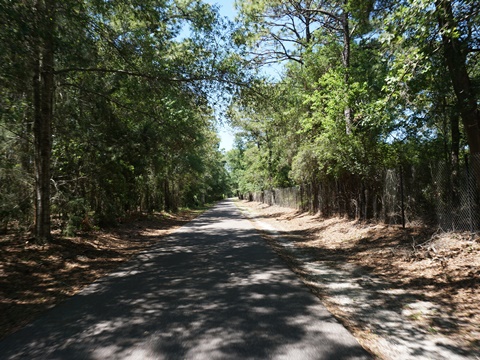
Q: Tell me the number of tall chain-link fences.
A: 1